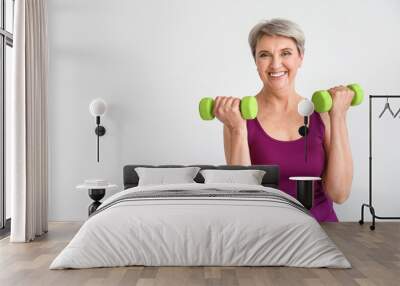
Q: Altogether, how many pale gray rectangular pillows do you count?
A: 2